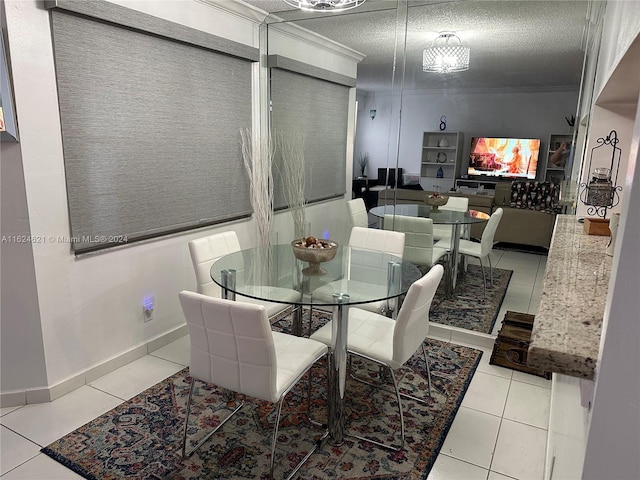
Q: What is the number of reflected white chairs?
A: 4